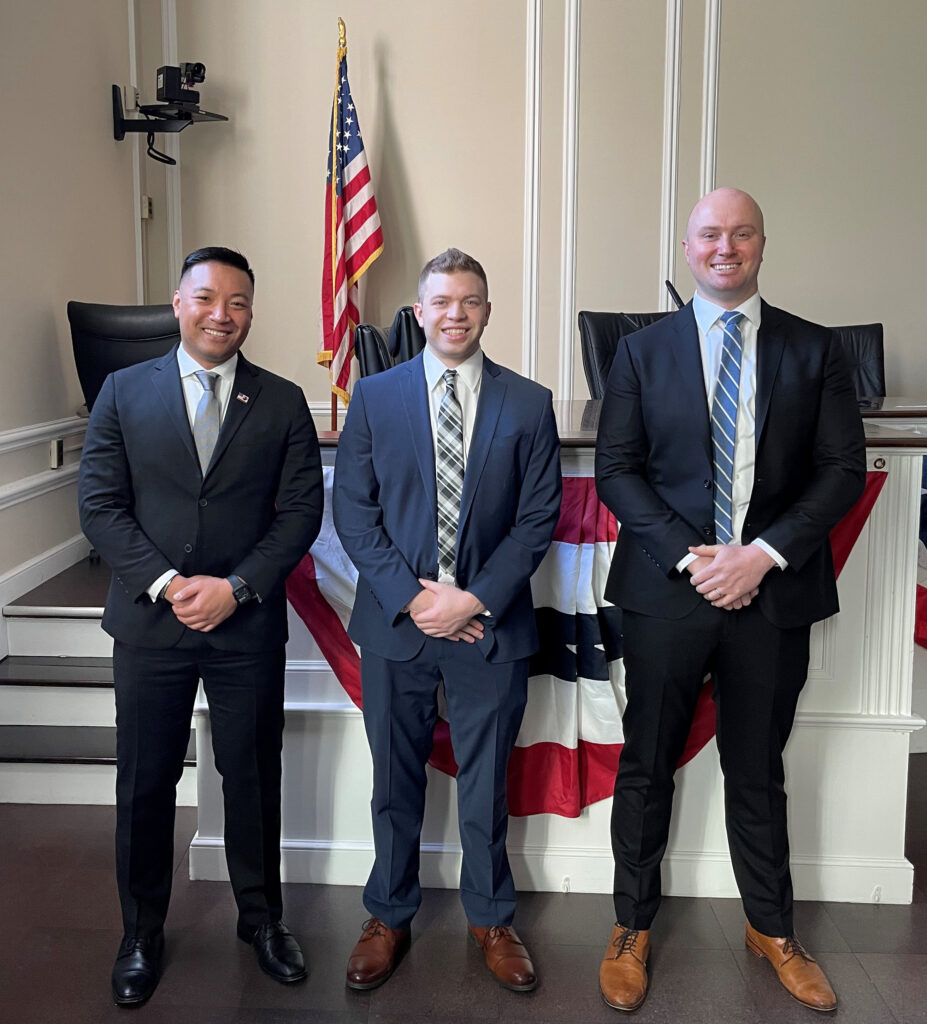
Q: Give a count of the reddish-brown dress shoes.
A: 2